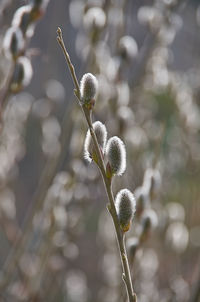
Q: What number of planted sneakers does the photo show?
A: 0